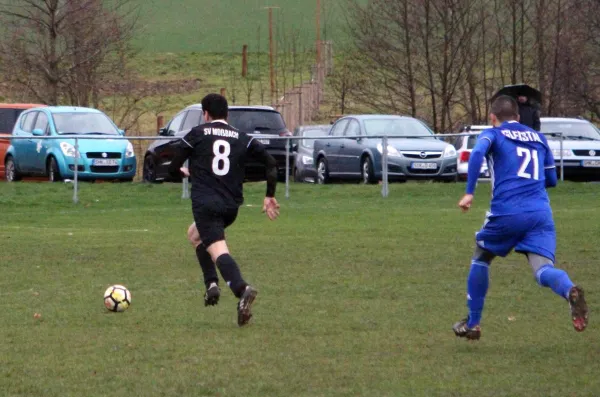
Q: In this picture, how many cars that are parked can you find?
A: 7